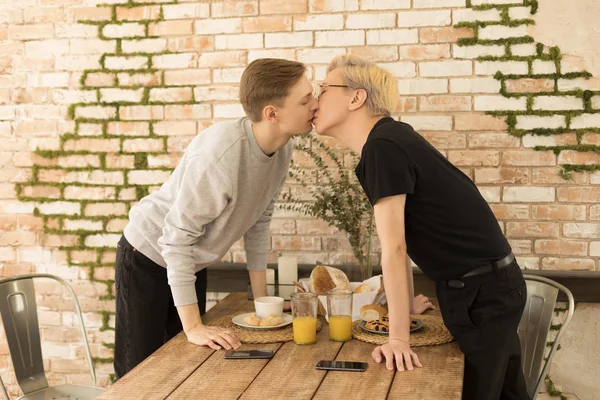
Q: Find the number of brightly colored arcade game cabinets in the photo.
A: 0